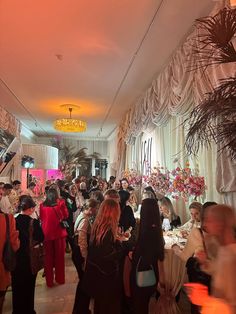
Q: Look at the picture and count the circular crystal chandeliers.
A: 1